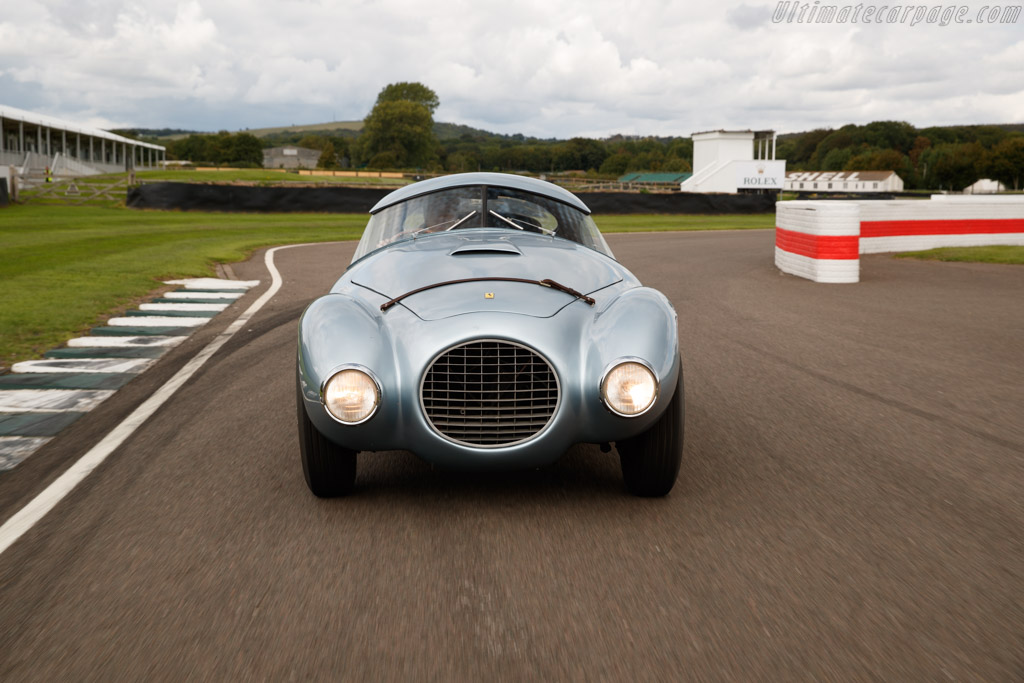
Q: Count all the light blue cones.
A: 0